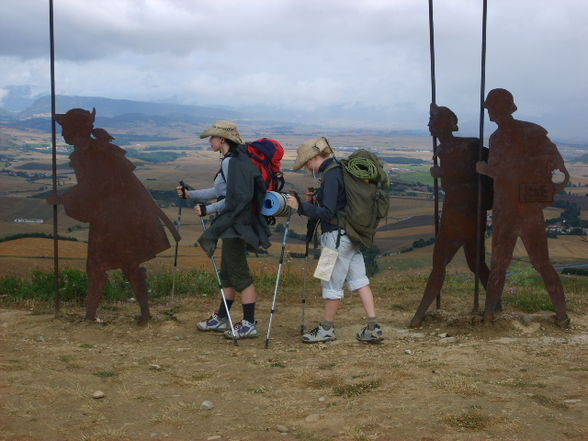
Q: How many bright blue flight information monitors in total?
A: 0